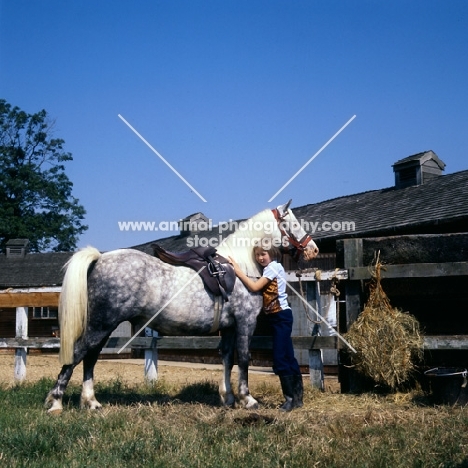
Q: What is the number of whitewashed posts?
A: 3